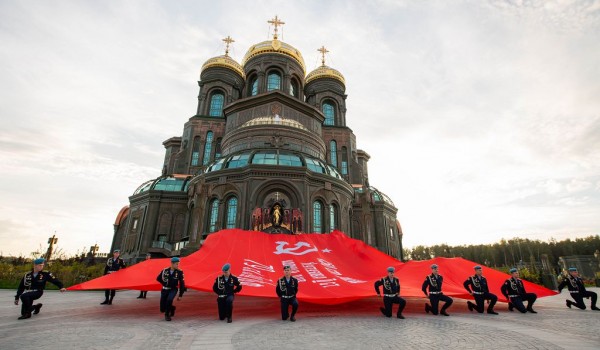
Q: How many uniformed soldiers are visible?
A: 11